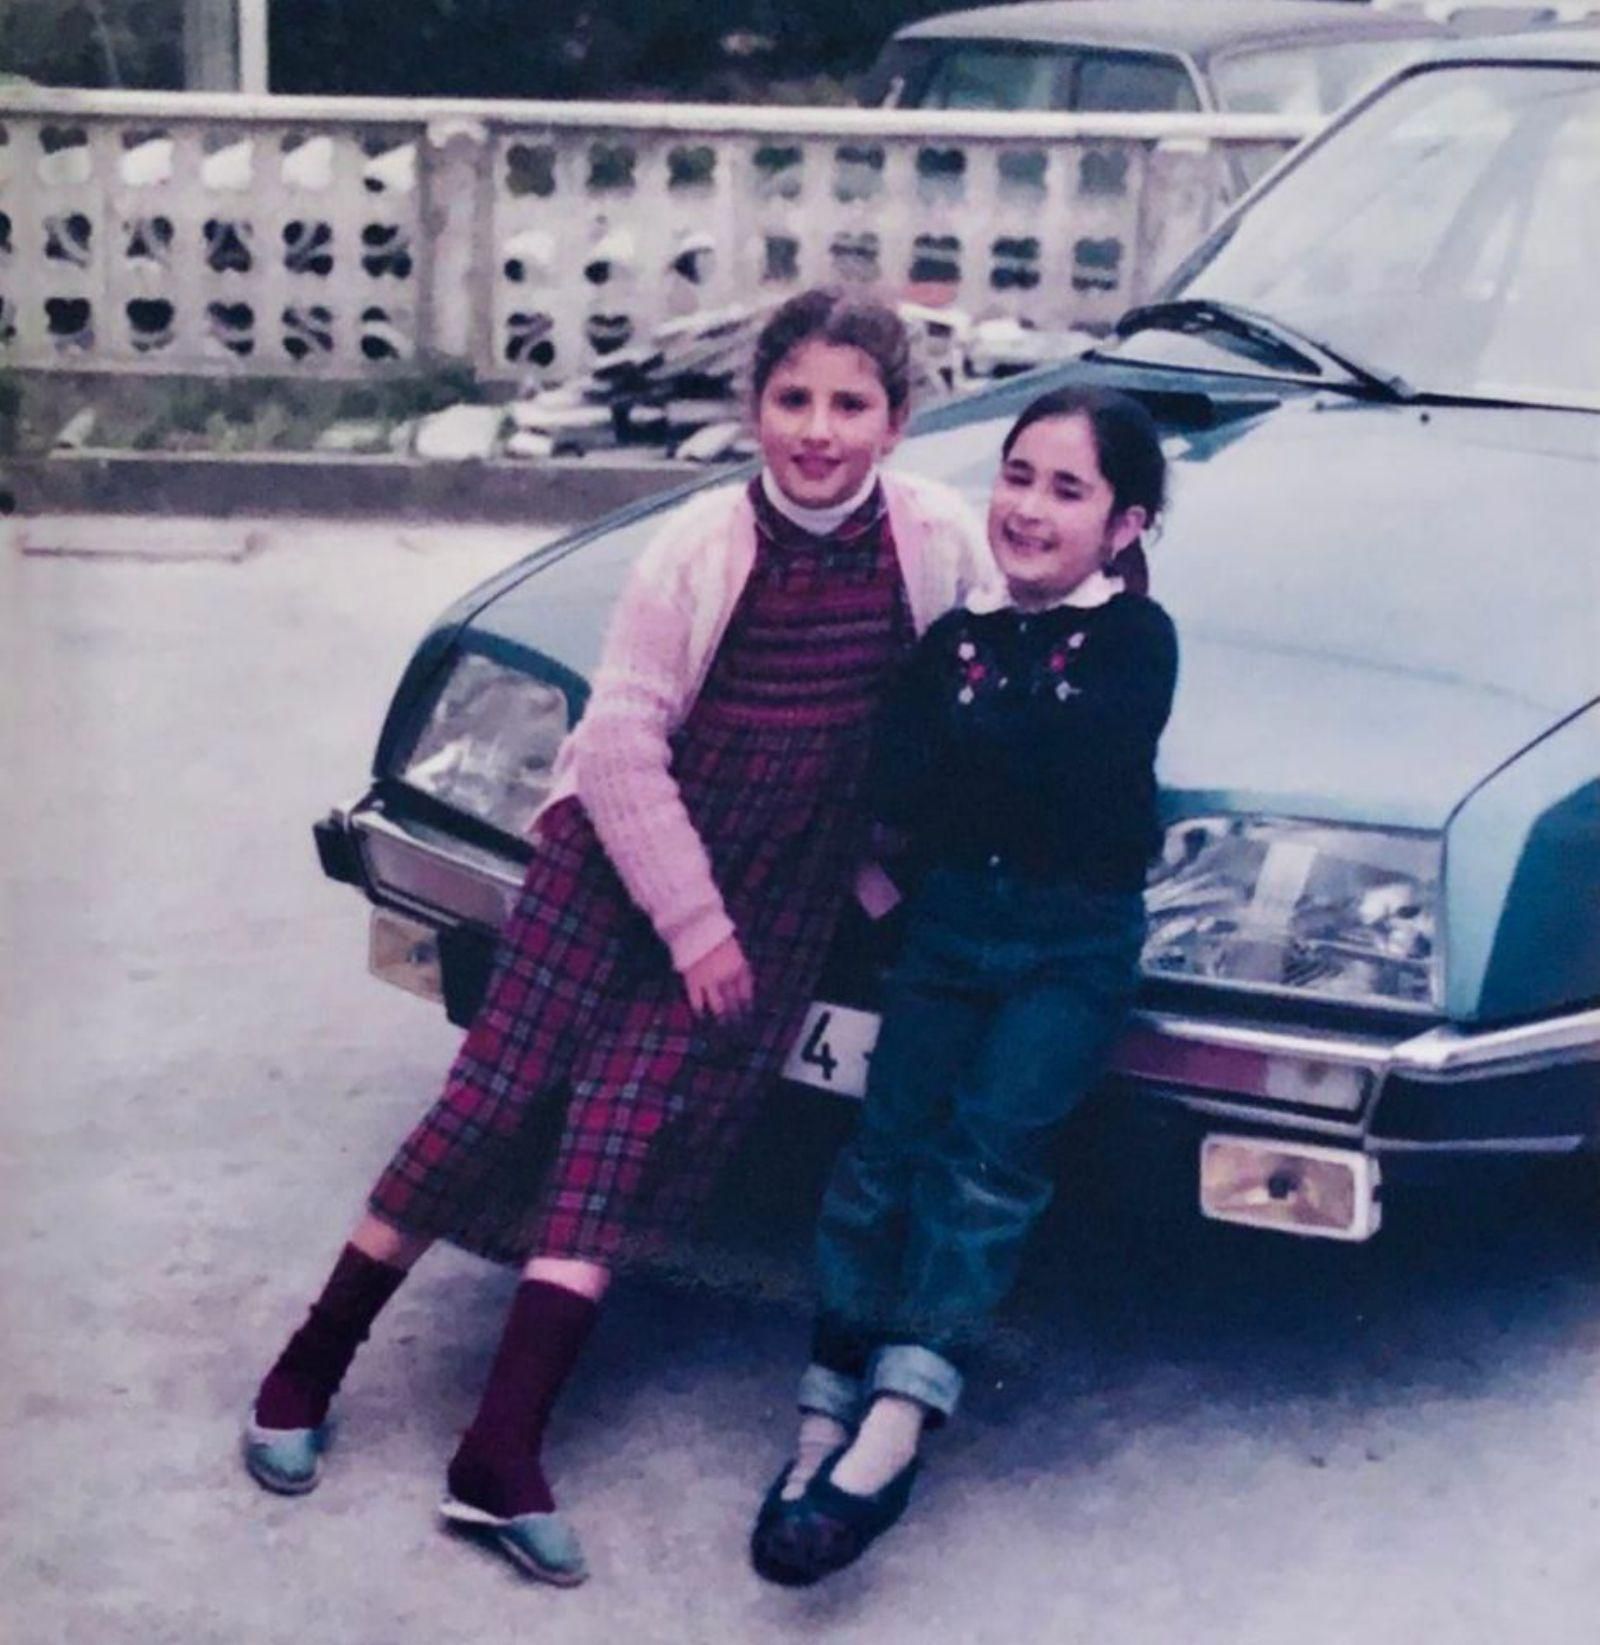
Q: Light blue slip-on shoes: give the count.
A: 2